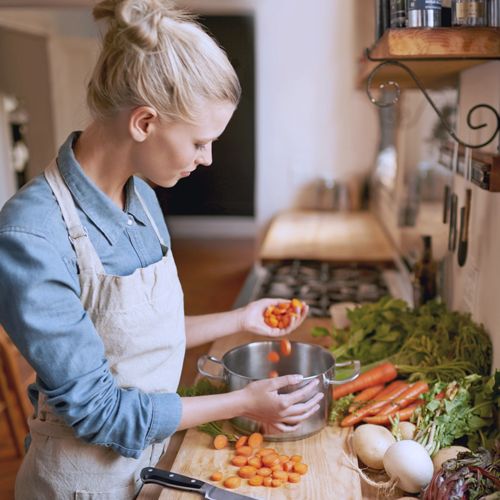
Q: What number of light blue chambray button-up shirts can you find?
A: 1